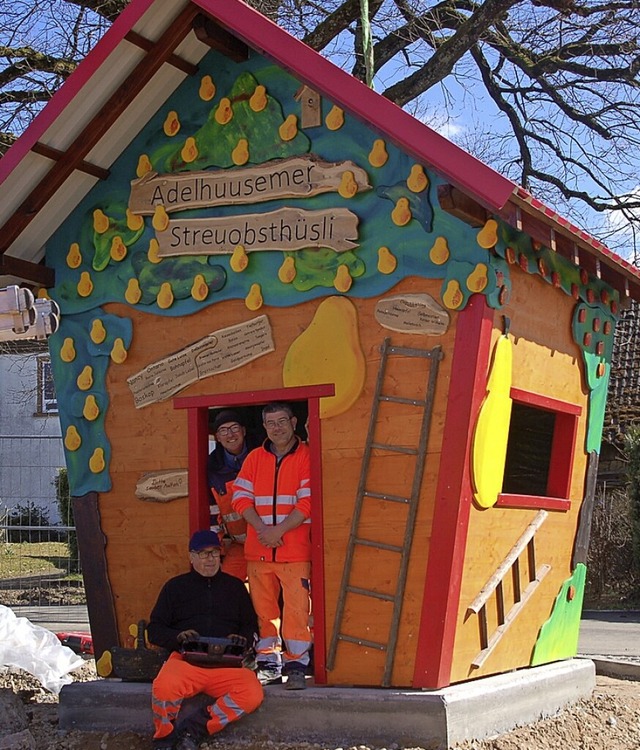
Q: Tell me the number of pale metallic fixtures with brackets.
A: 2